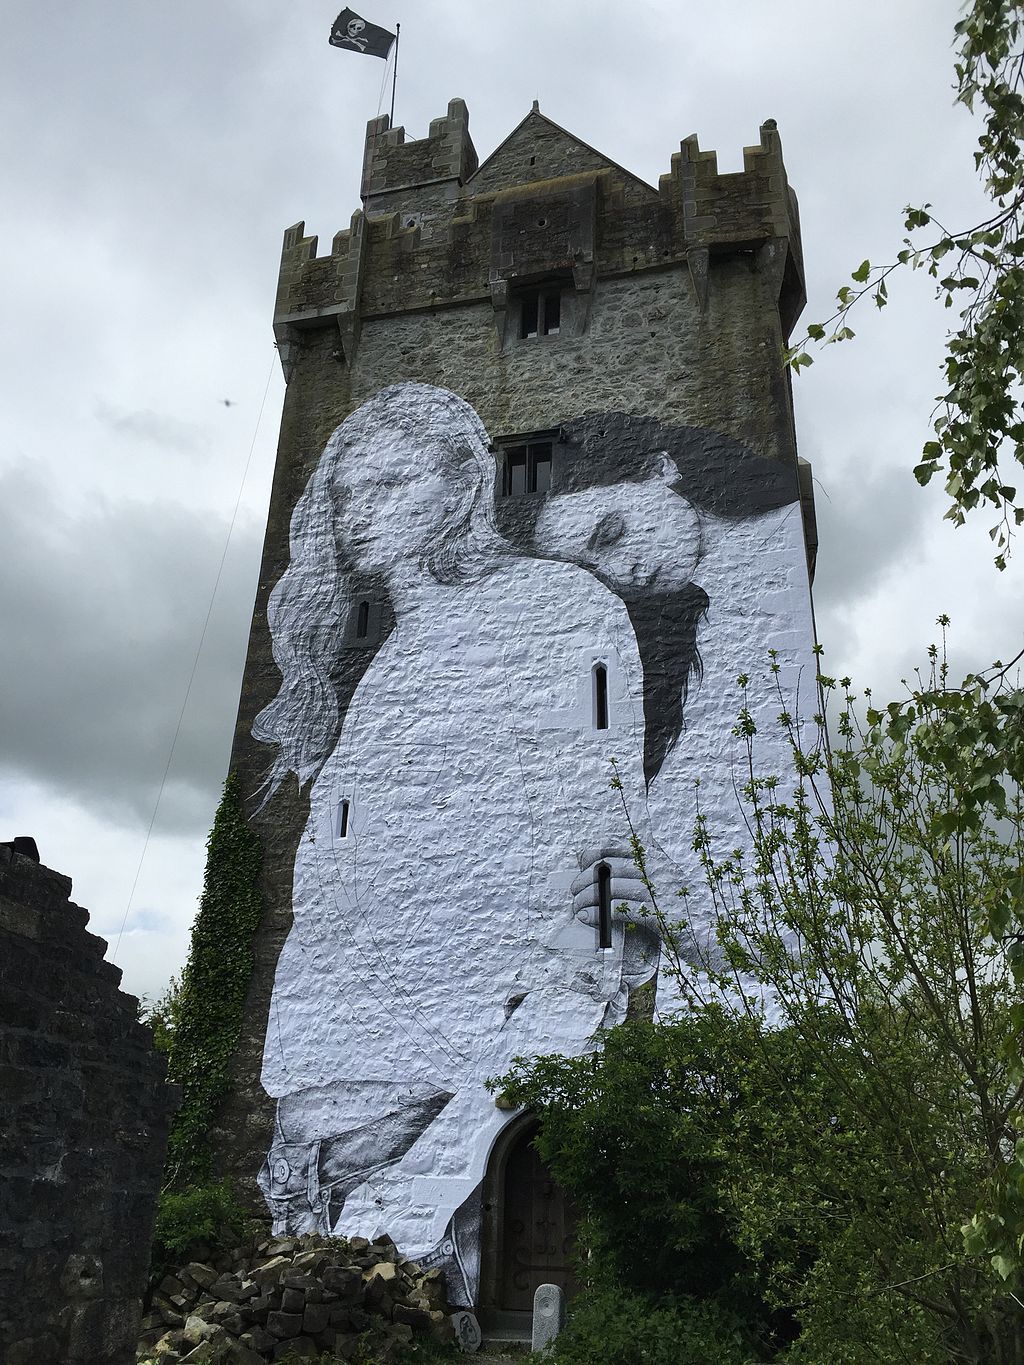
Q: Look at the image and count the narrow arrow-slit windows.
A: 4